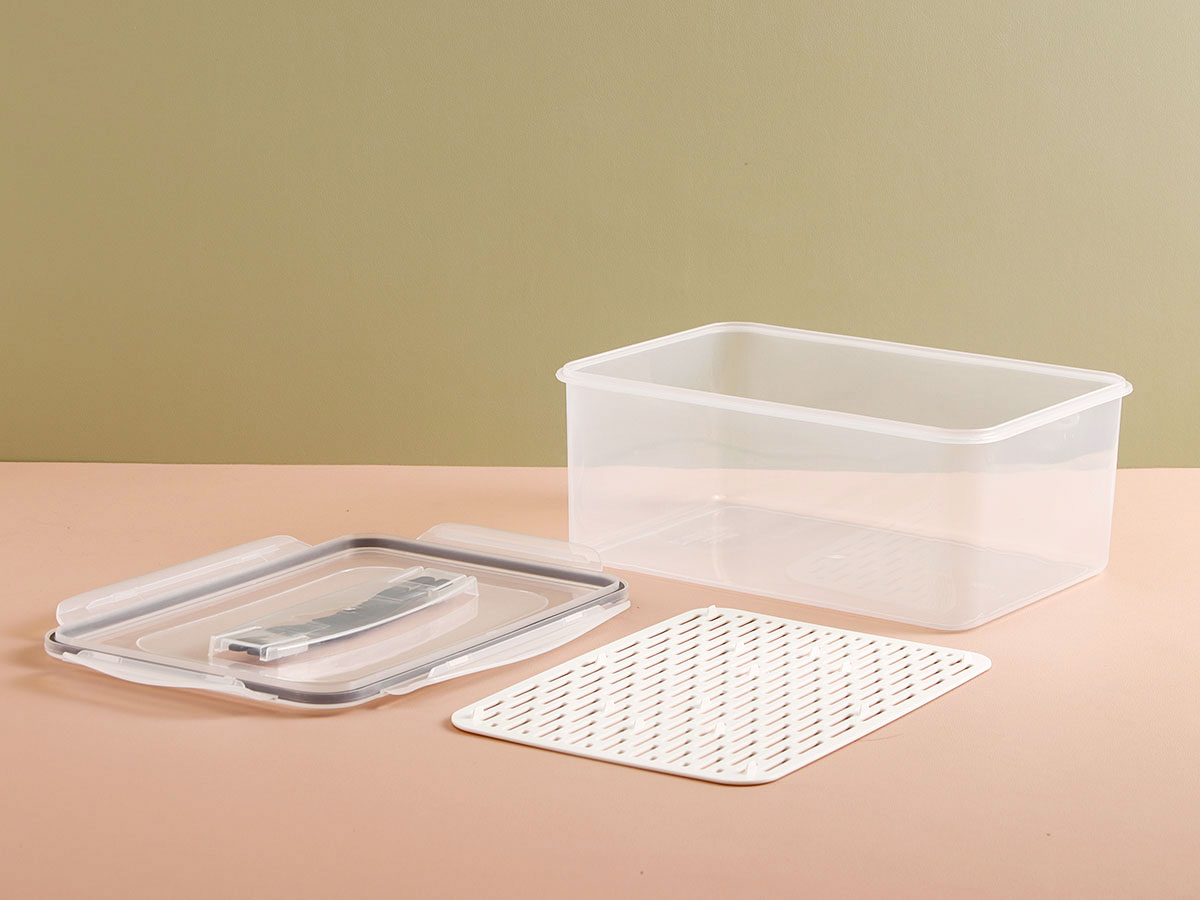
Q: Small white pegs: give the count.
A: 14